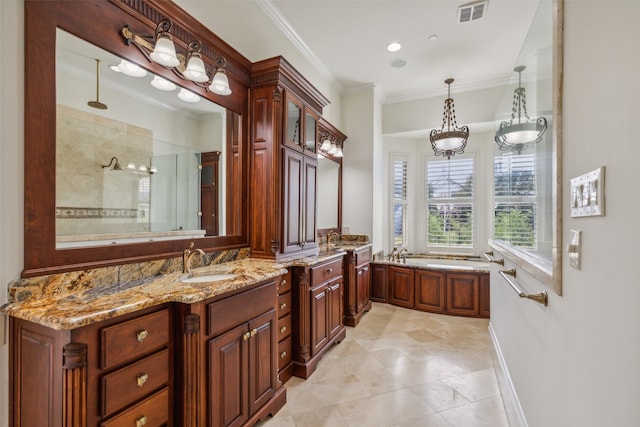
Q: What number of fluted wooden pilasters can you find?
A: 5